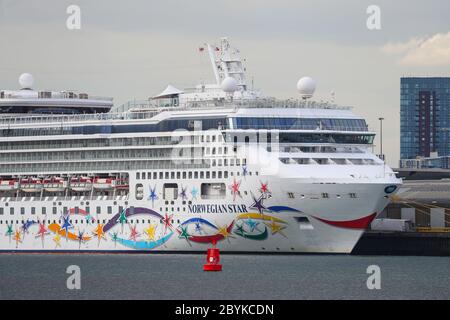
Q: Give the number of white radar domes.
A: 3